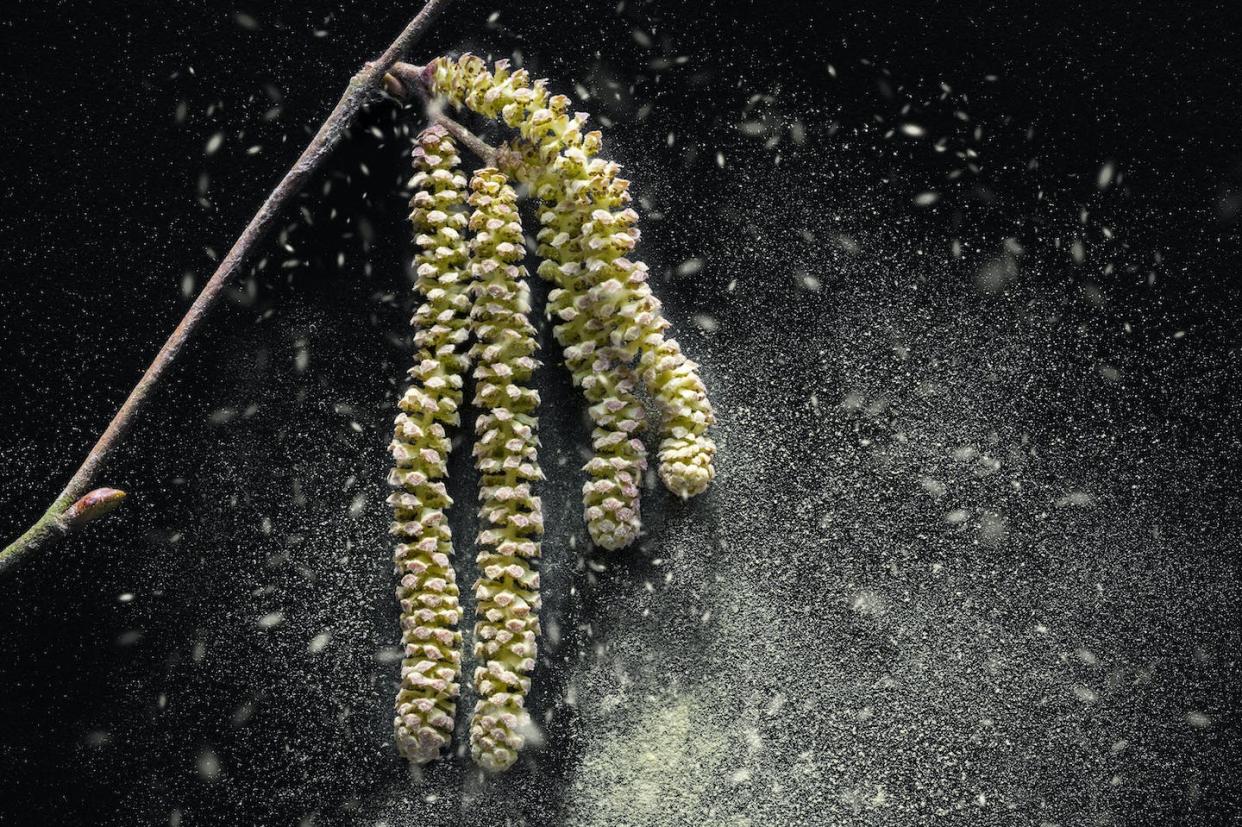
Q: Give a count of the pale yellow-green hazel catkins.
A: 4